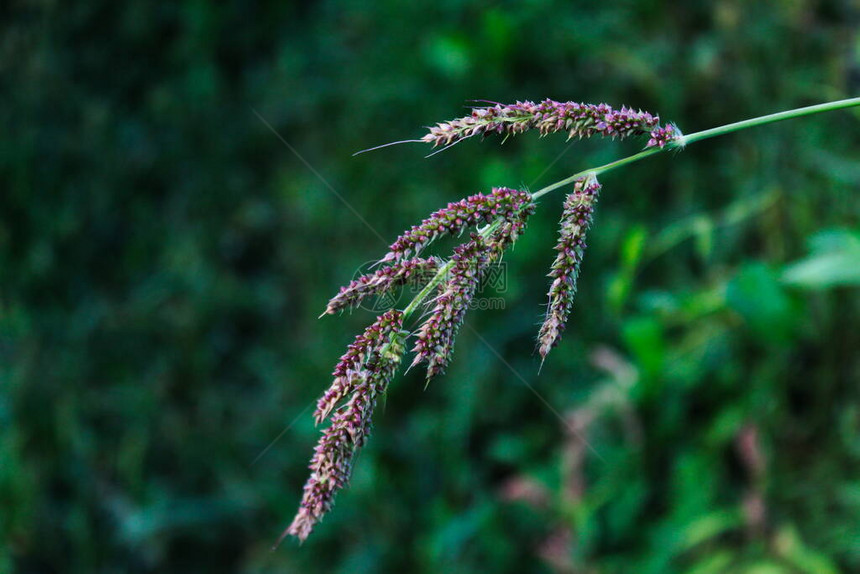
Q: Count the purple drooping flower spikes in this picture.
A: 7